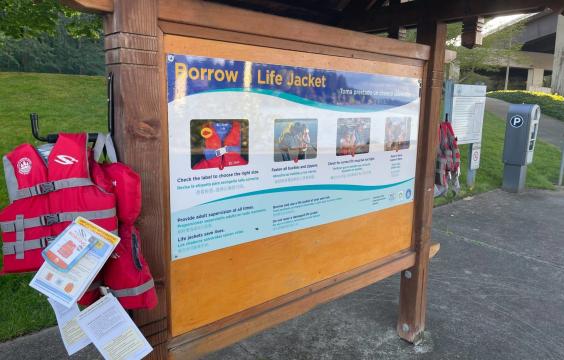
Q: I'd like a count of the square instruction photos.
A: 4